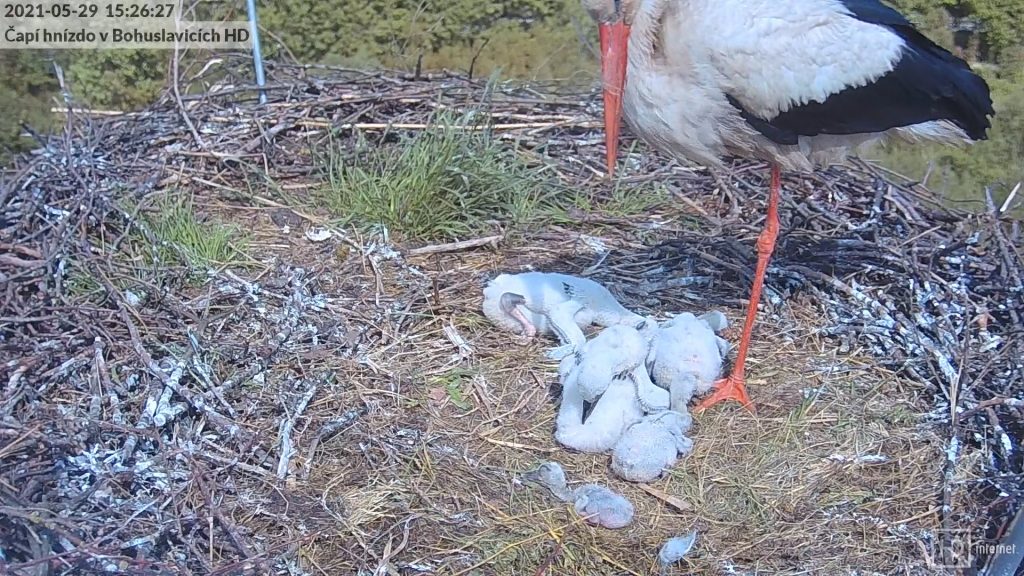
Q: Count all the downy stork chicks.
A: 5